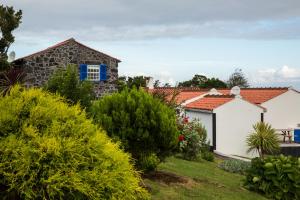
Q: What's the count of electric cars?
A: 0